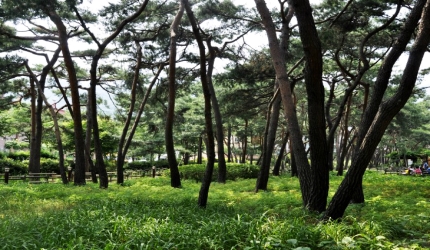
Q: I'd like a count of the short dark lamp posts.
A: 3